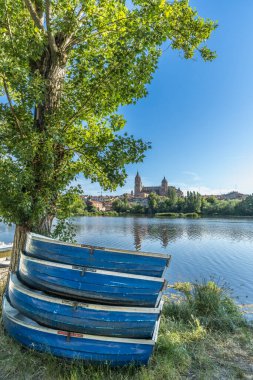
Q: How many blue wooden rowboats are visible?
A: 4